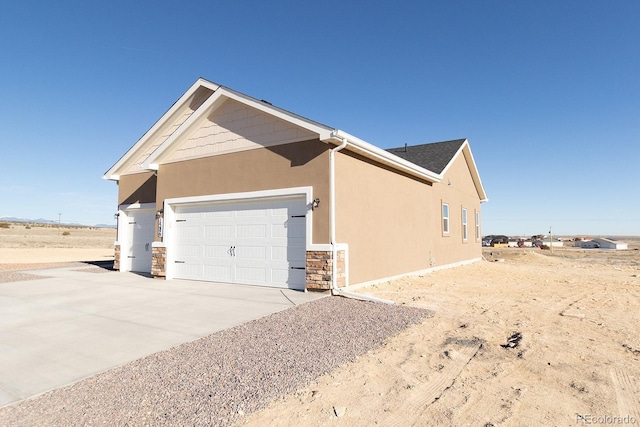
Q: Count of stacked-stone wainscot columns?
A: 3